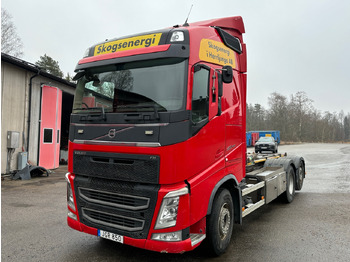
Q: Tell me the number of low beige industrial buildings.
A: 1